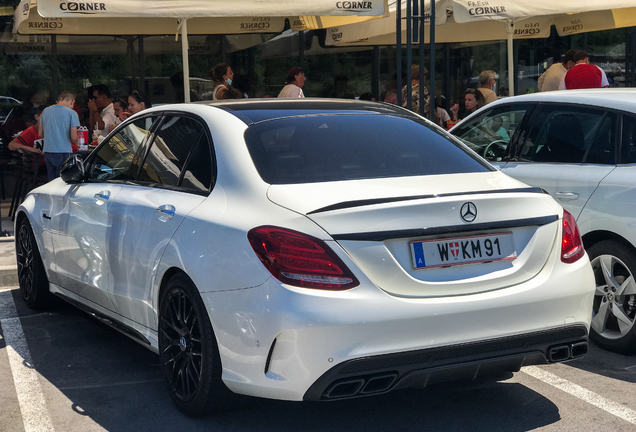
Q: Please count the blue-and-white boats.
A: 0